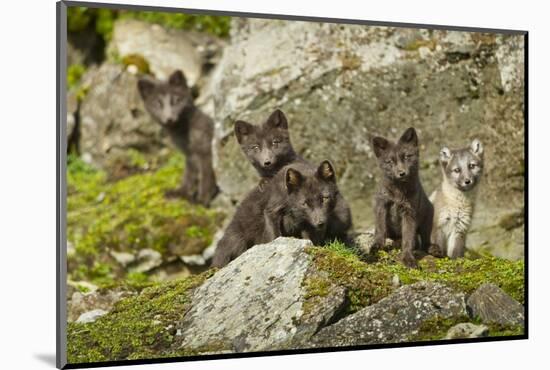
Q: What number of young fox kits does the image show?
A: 5